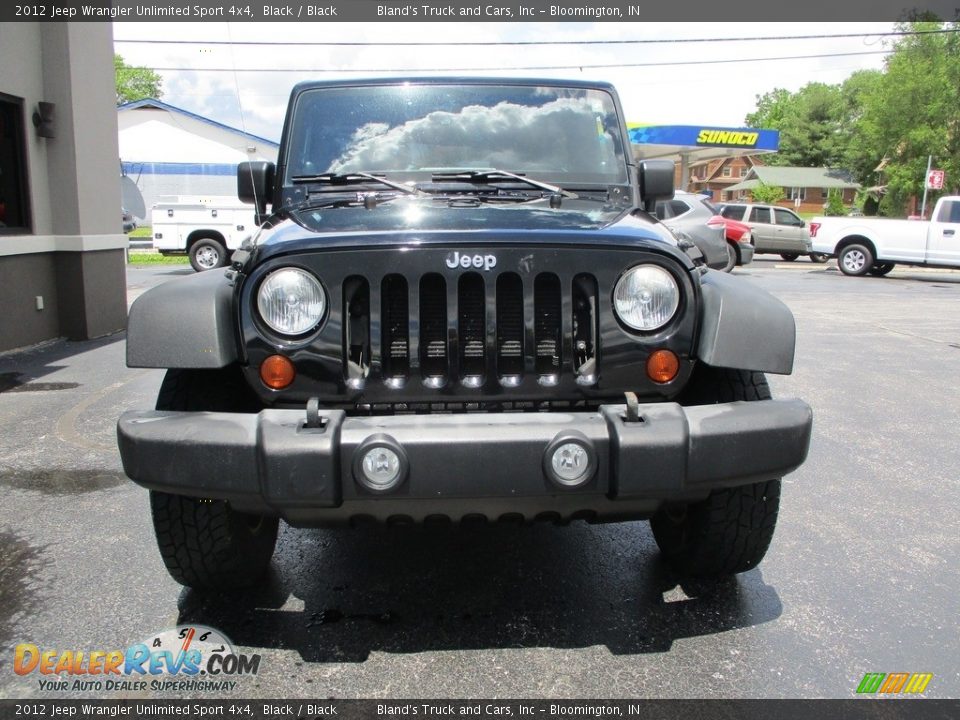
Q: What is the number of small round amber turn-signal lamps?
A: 2